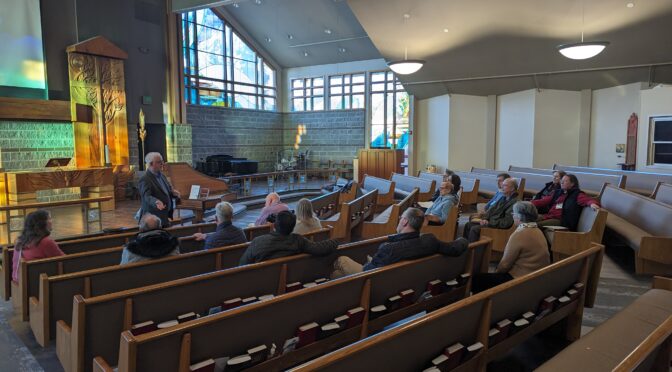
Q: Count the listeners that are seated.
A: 15